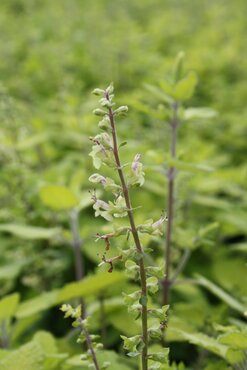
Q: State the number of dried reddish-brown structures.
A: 2